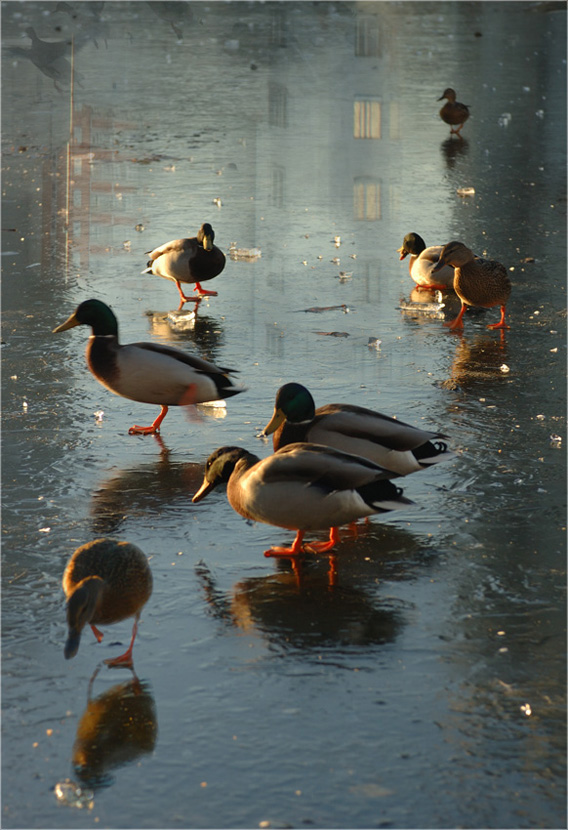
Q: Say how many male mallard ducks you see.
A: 5